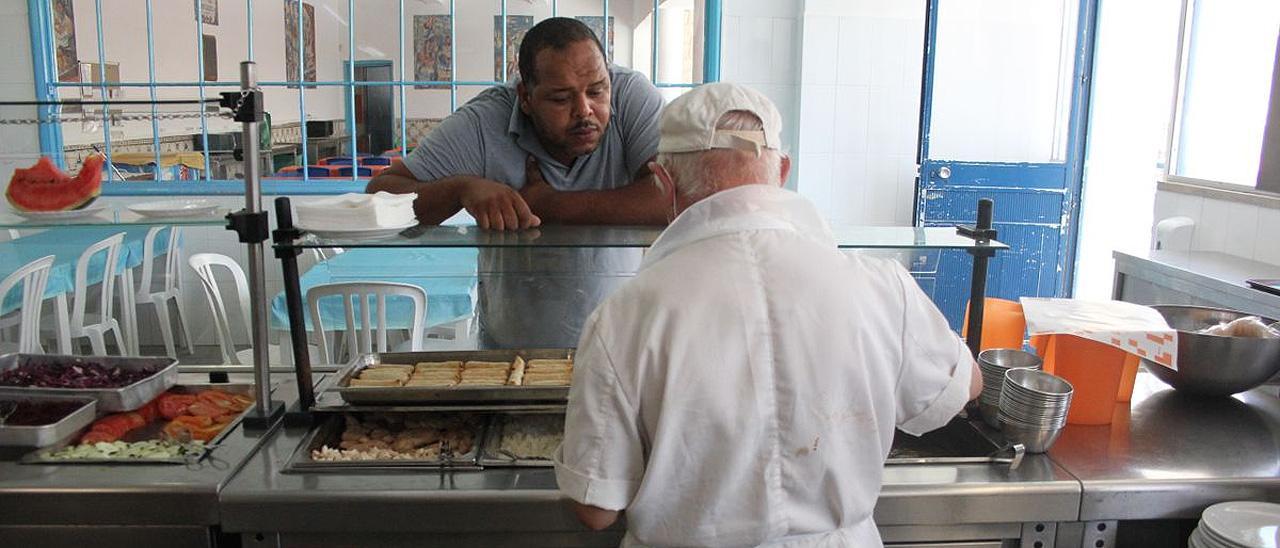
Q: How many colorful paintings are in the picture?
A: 5